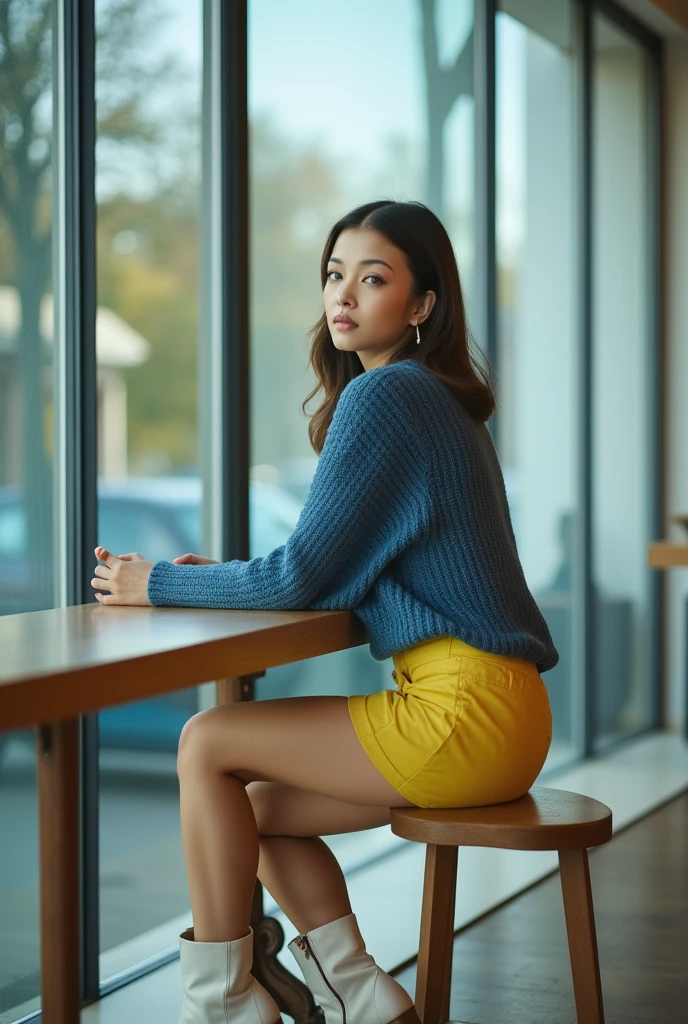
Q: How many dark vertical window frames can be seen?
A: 5